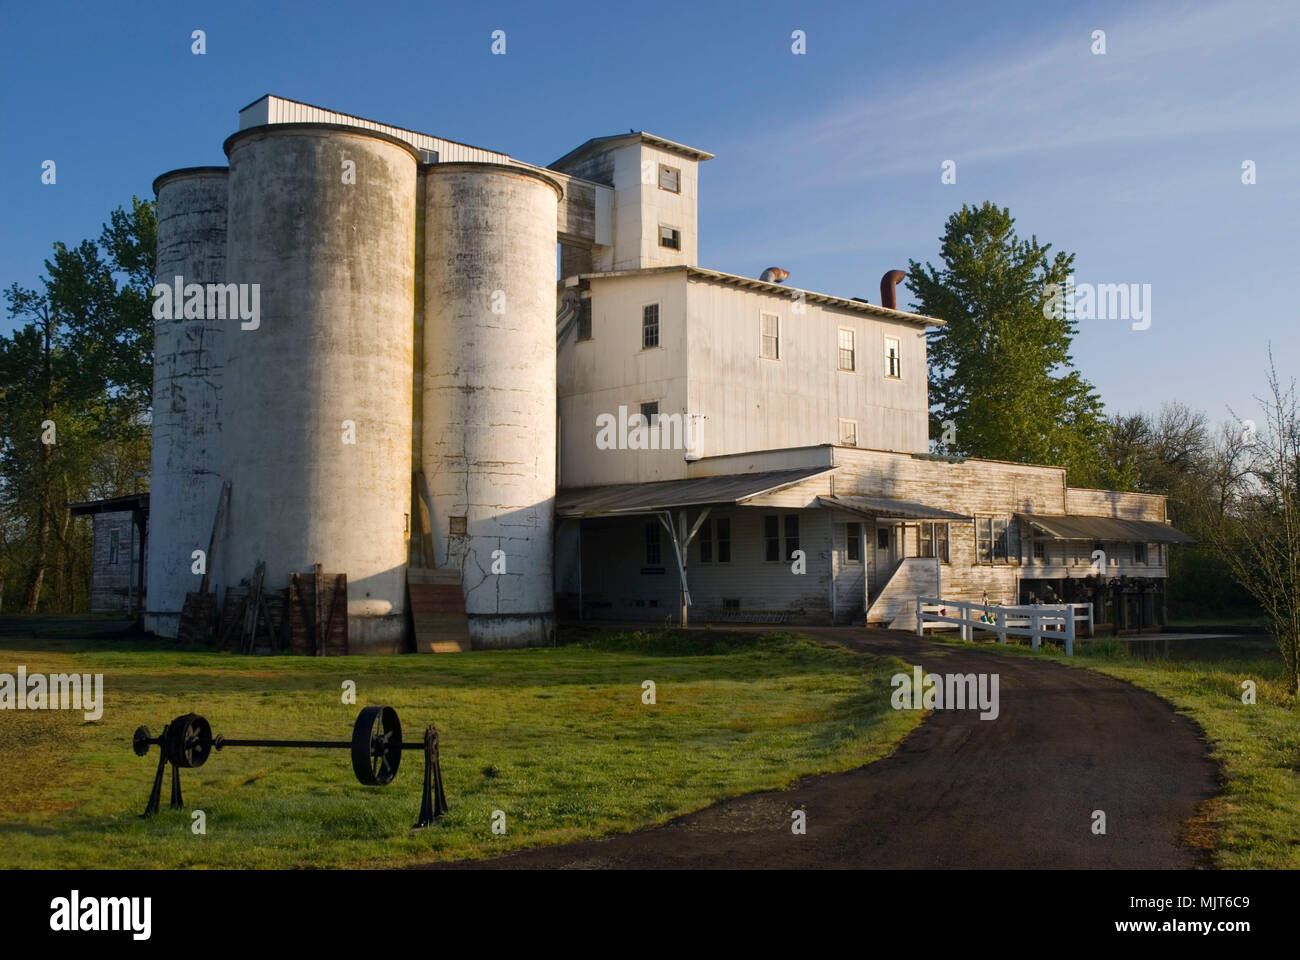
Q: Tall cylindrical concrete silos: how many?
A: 3